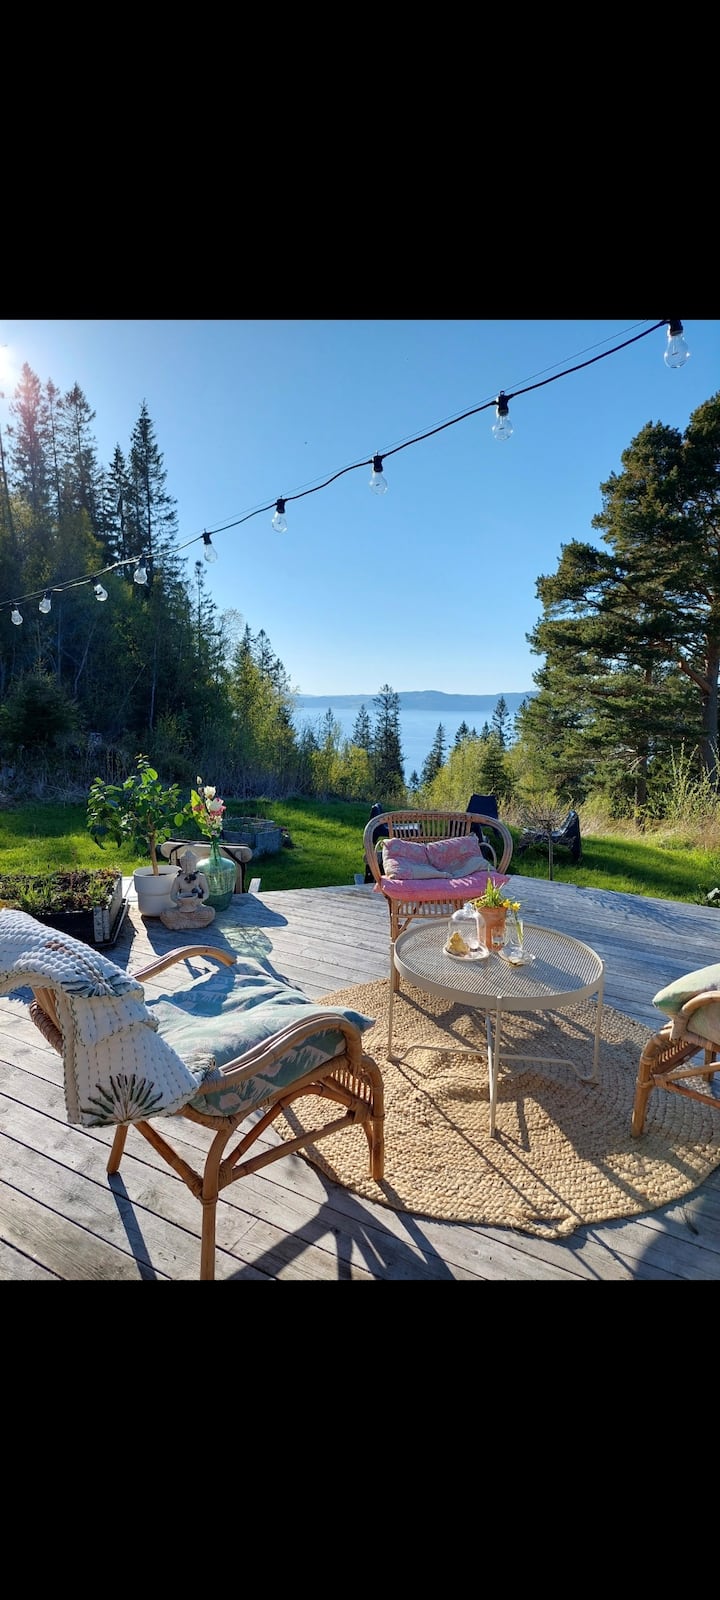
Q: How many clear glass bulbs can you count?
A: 9